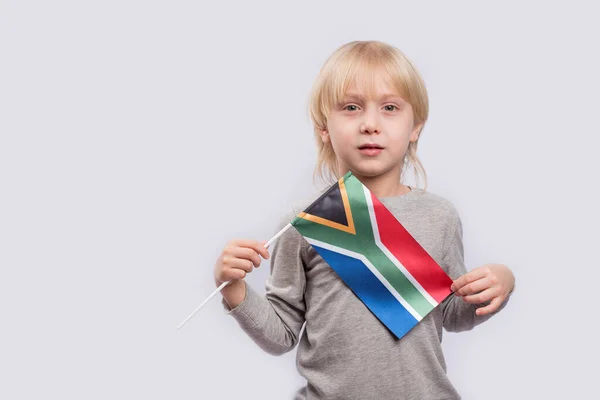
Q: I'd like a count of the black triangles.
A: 1